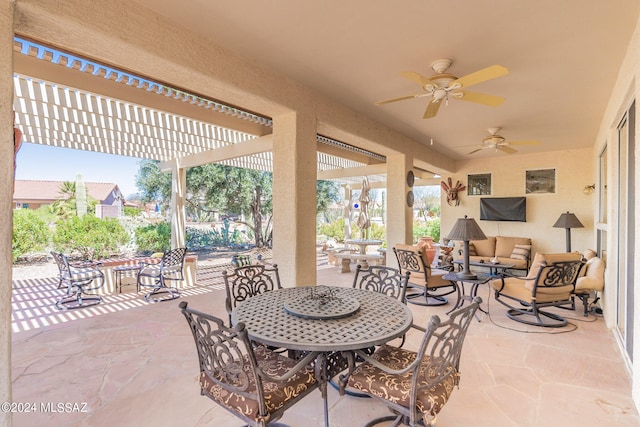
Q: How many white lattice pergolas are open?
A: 1